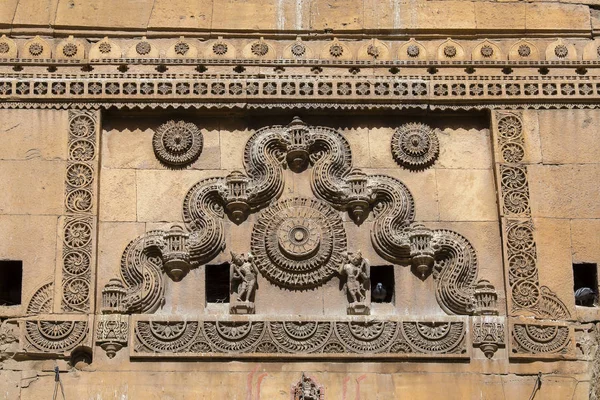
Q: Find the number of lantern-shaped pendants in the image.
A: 7